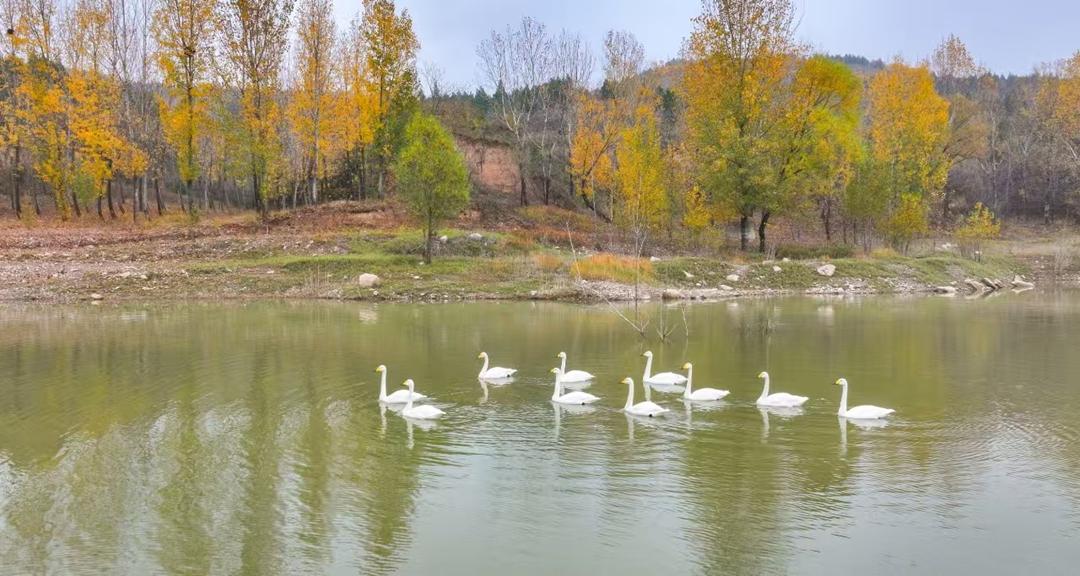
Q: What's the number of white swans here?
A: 10